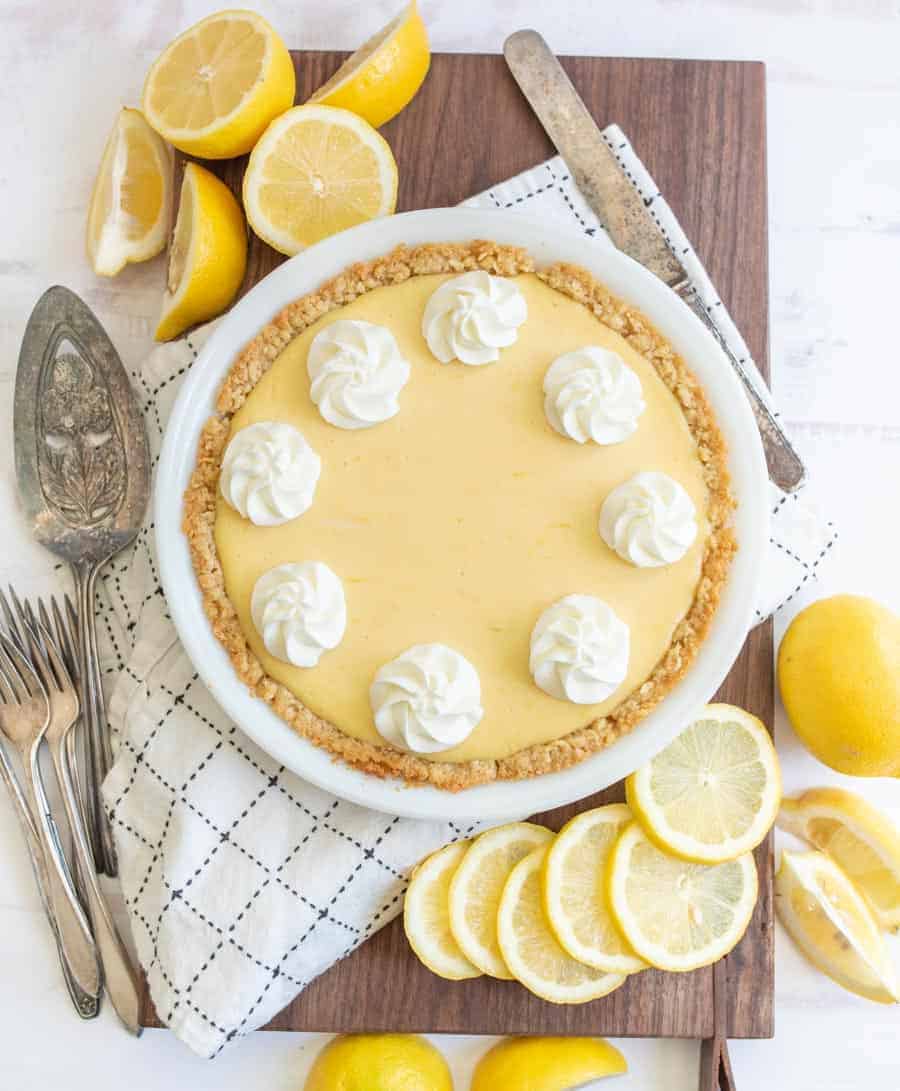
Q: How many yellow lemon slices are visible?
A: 6